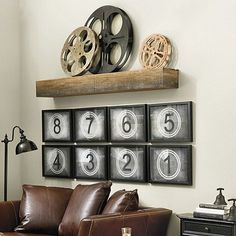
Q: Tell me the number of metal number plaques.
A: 8